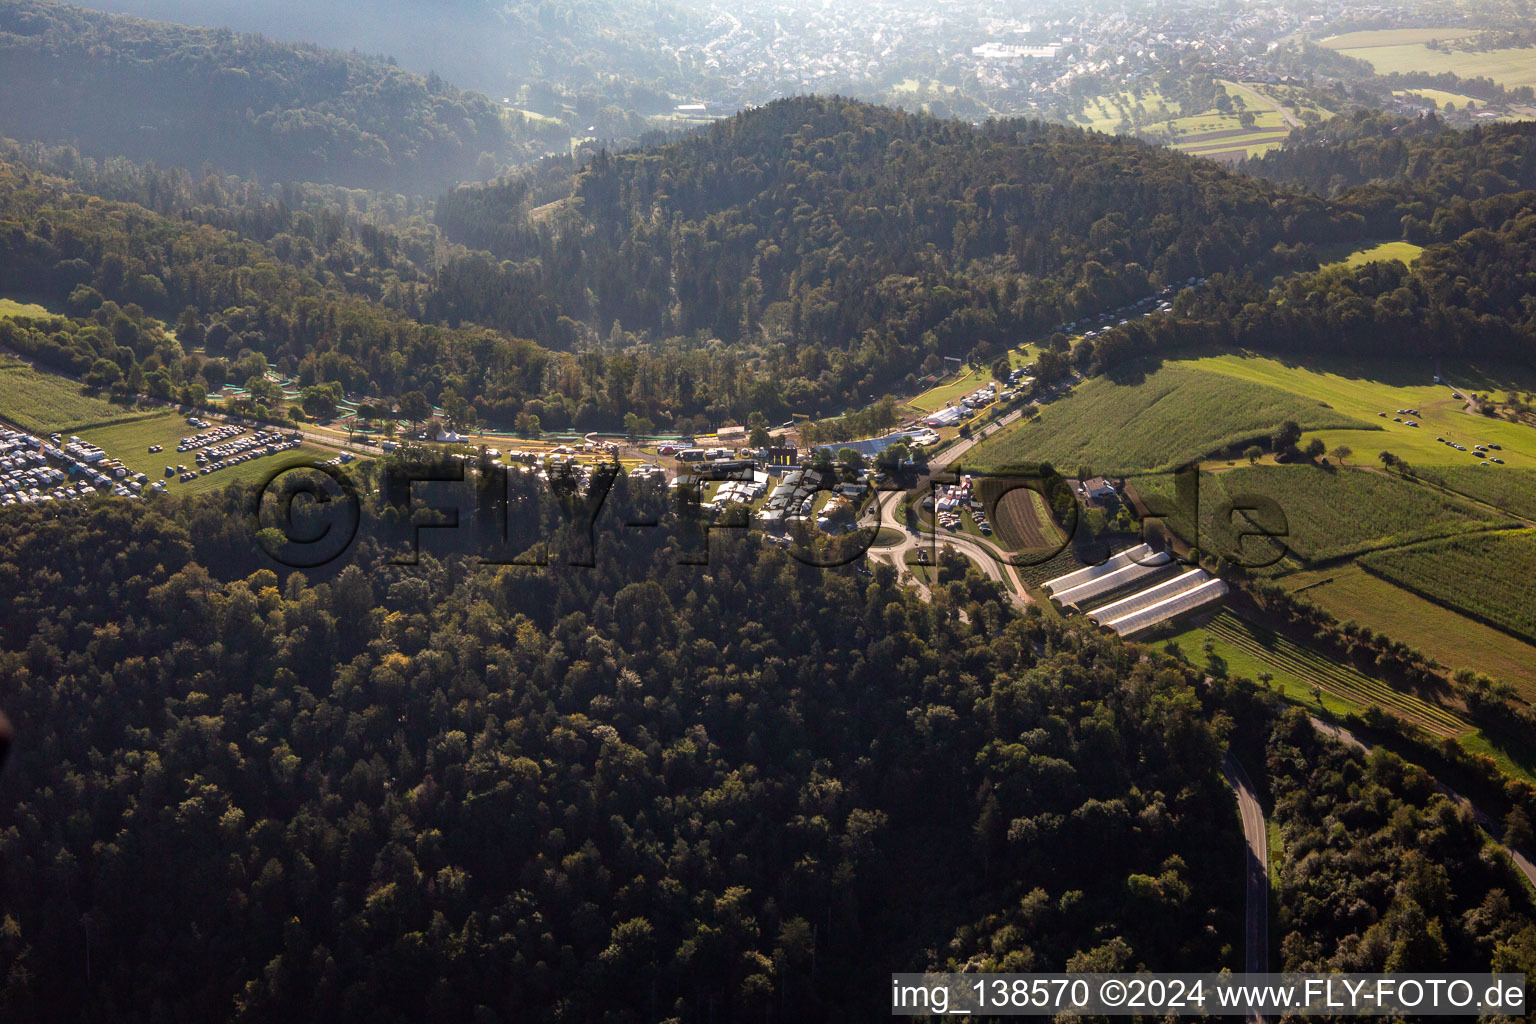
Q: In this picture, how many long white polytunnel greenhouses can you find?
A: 4